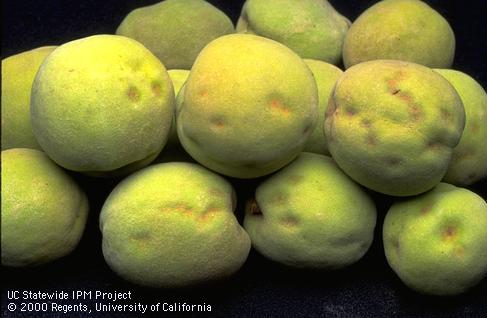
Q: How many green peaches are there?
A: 14